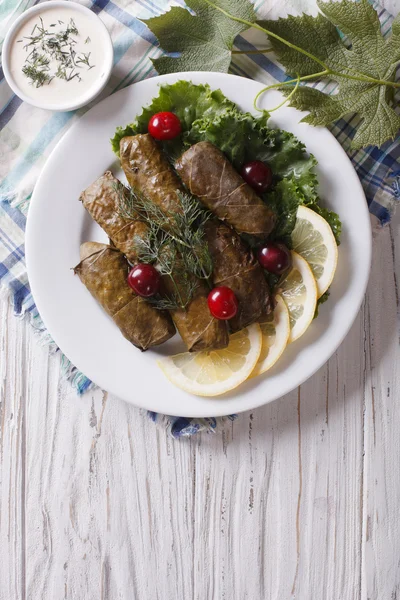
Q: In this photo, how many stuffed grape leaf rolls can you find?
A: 6